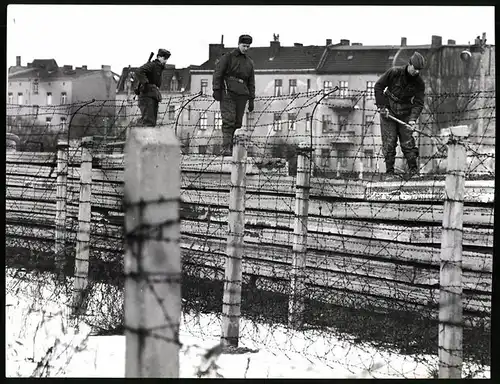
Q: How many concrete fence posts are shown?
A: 6